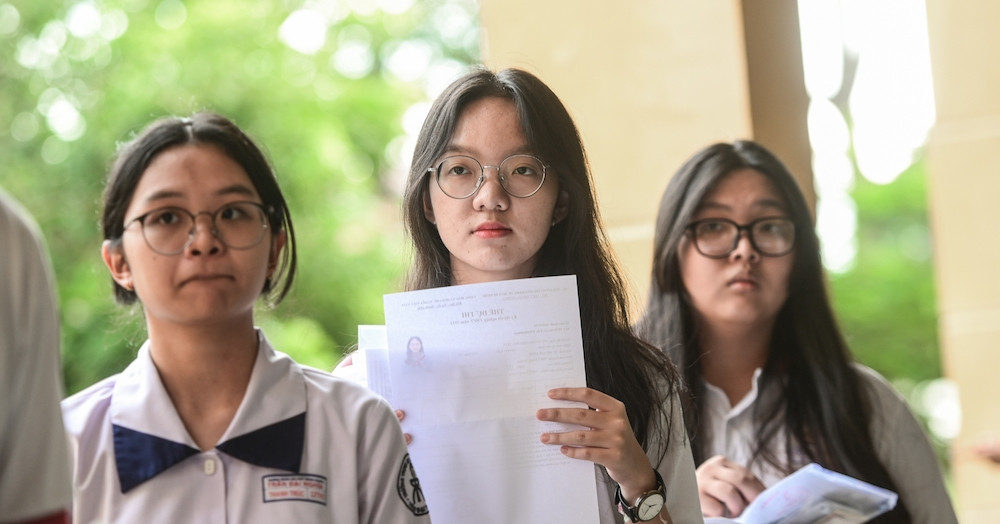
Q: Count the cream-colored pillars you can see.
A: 2